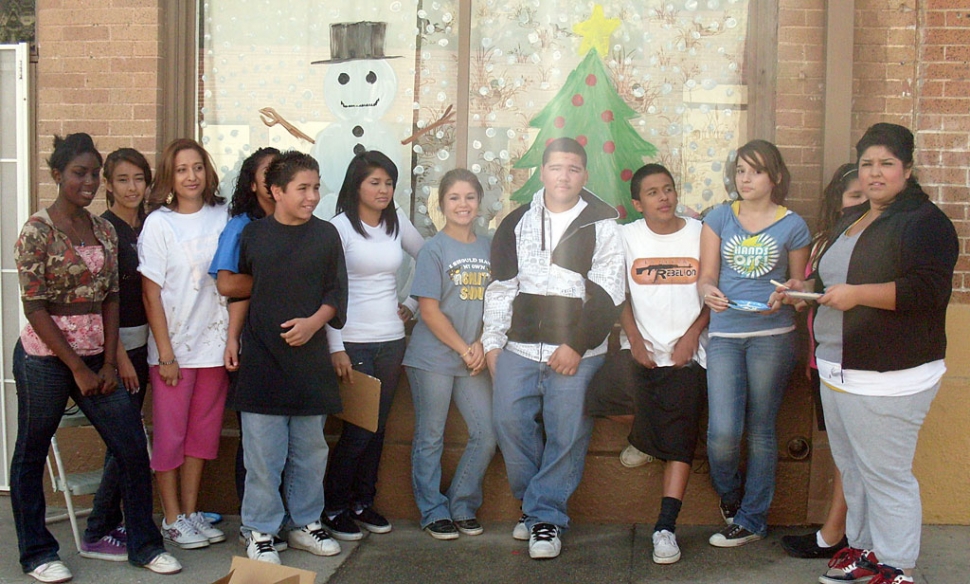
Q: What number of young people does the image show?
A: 12